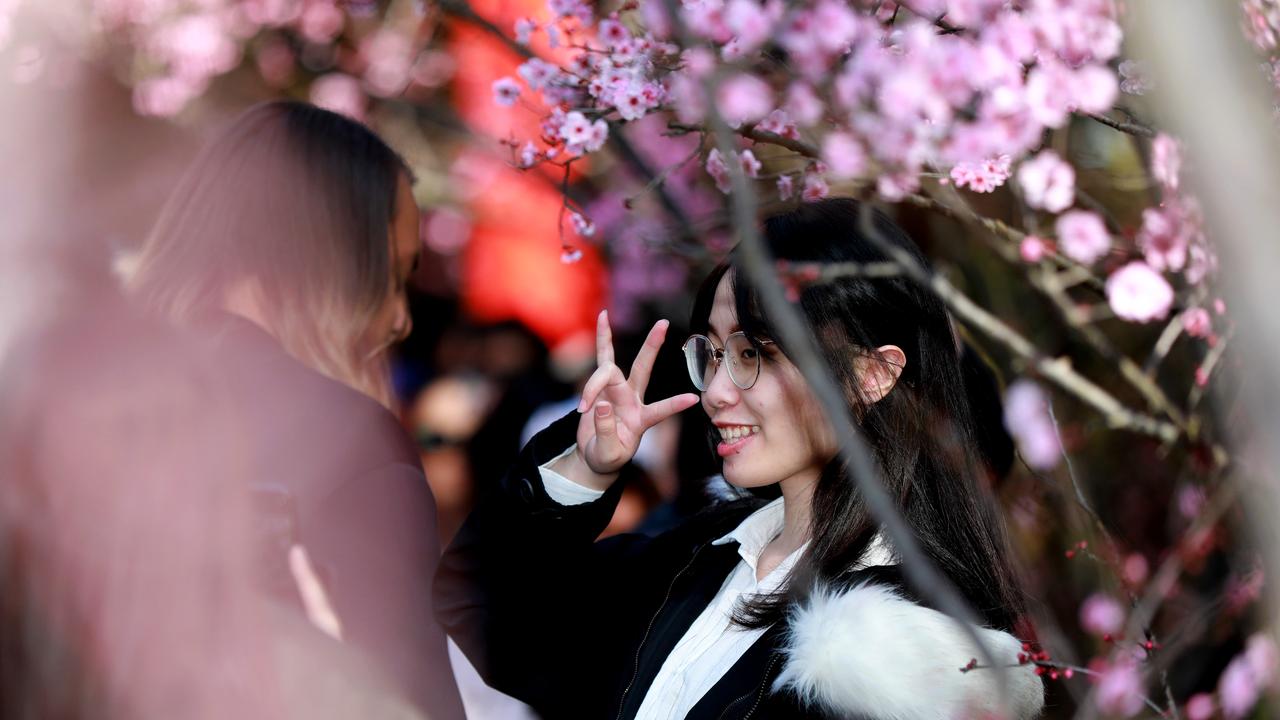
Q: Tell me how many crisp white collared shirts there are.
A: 1